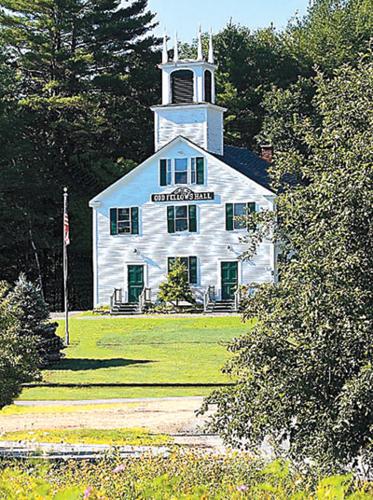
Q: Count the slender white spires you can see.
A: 4